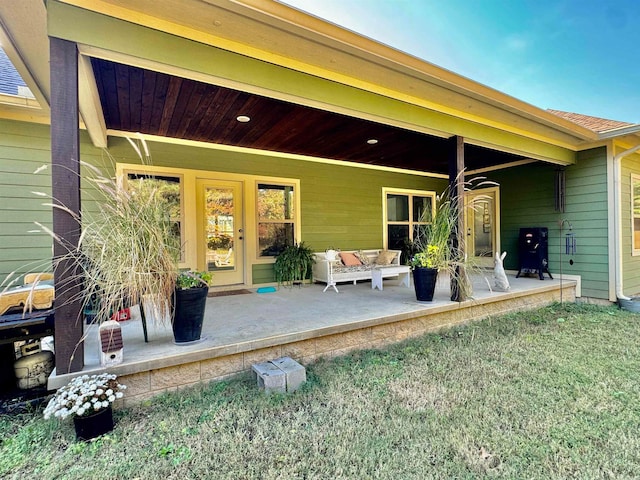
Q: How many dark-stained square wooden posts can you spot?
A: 2